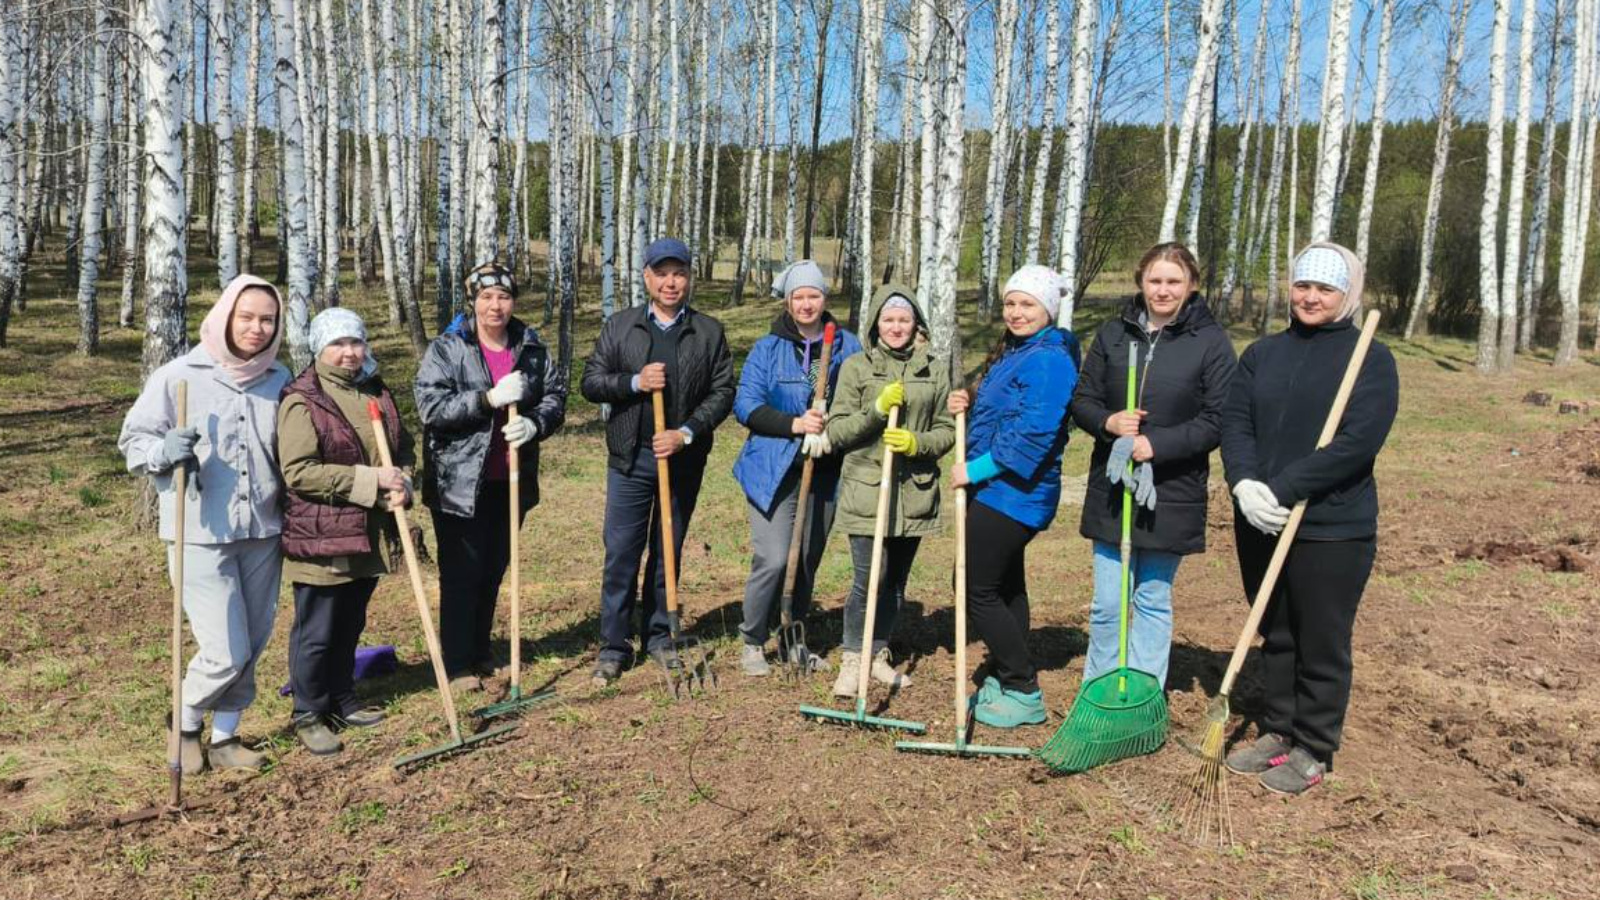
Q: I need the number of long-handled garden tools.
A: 9